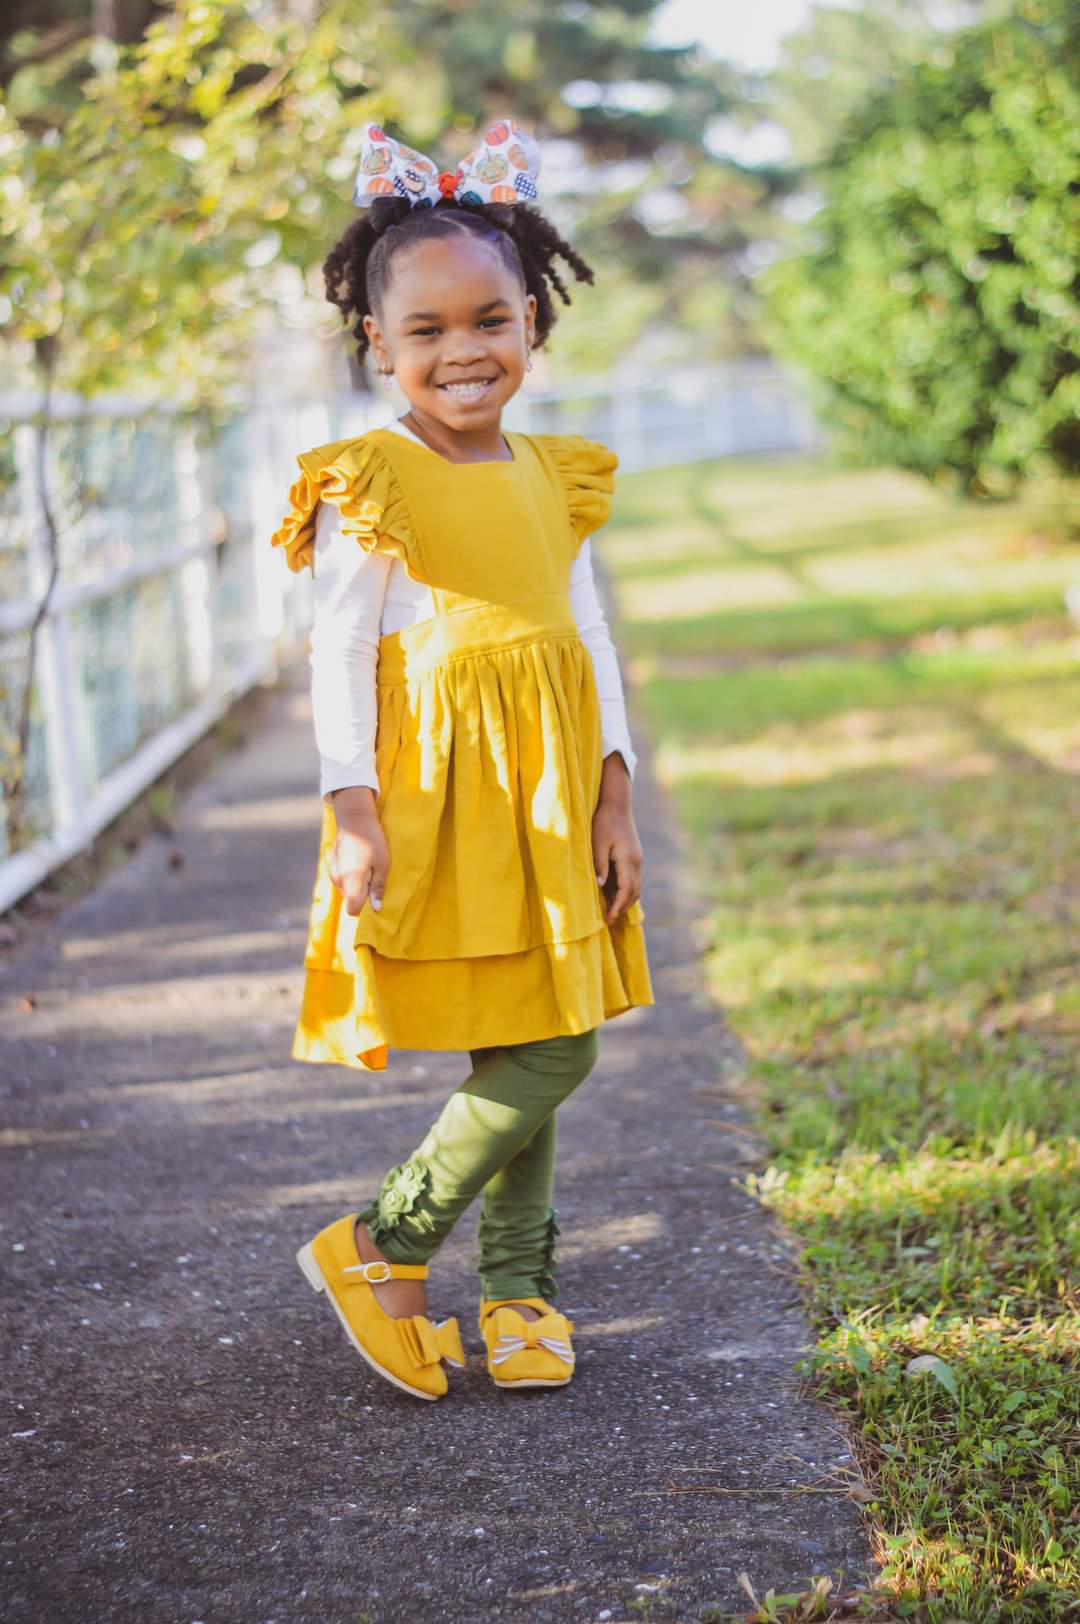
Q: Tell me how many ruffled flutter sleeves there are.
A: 2